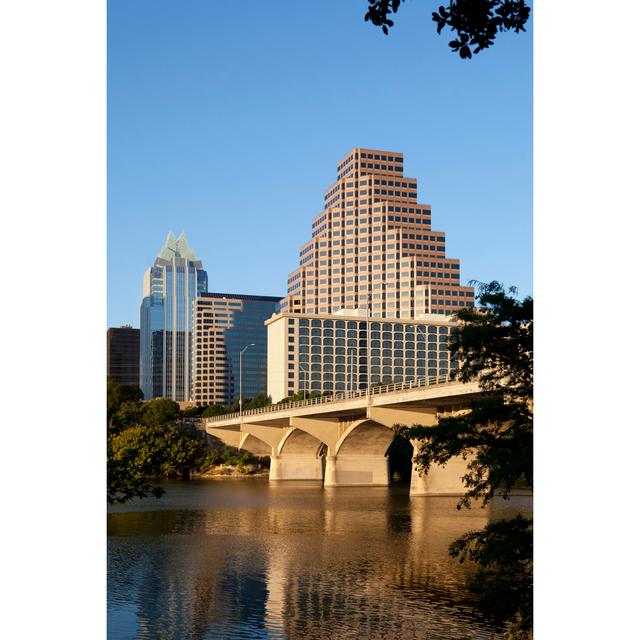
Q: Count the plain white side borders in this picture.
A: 2